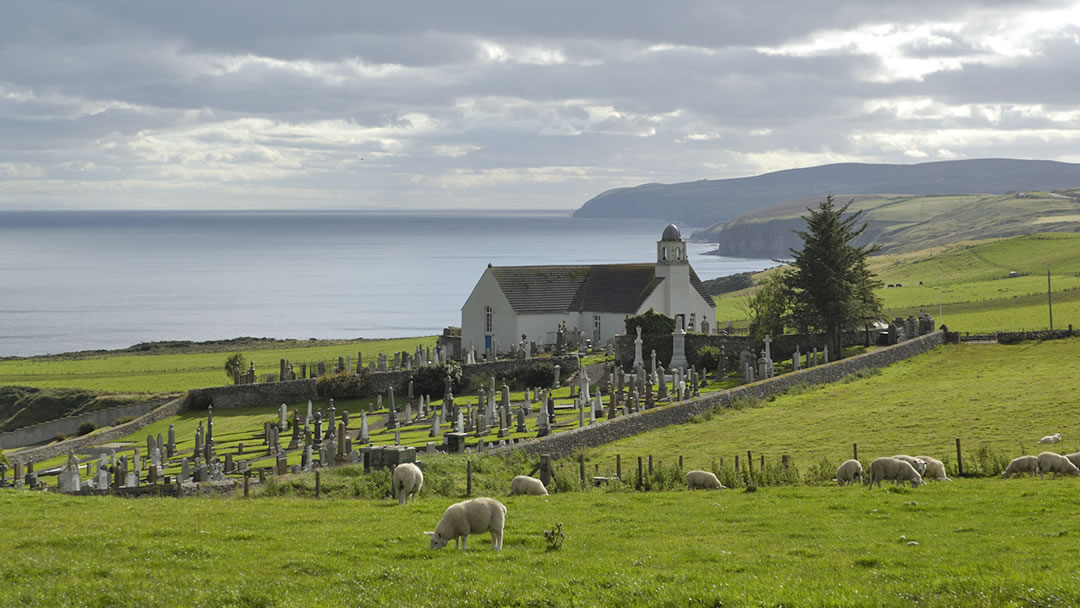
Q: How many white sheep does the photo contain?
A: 12